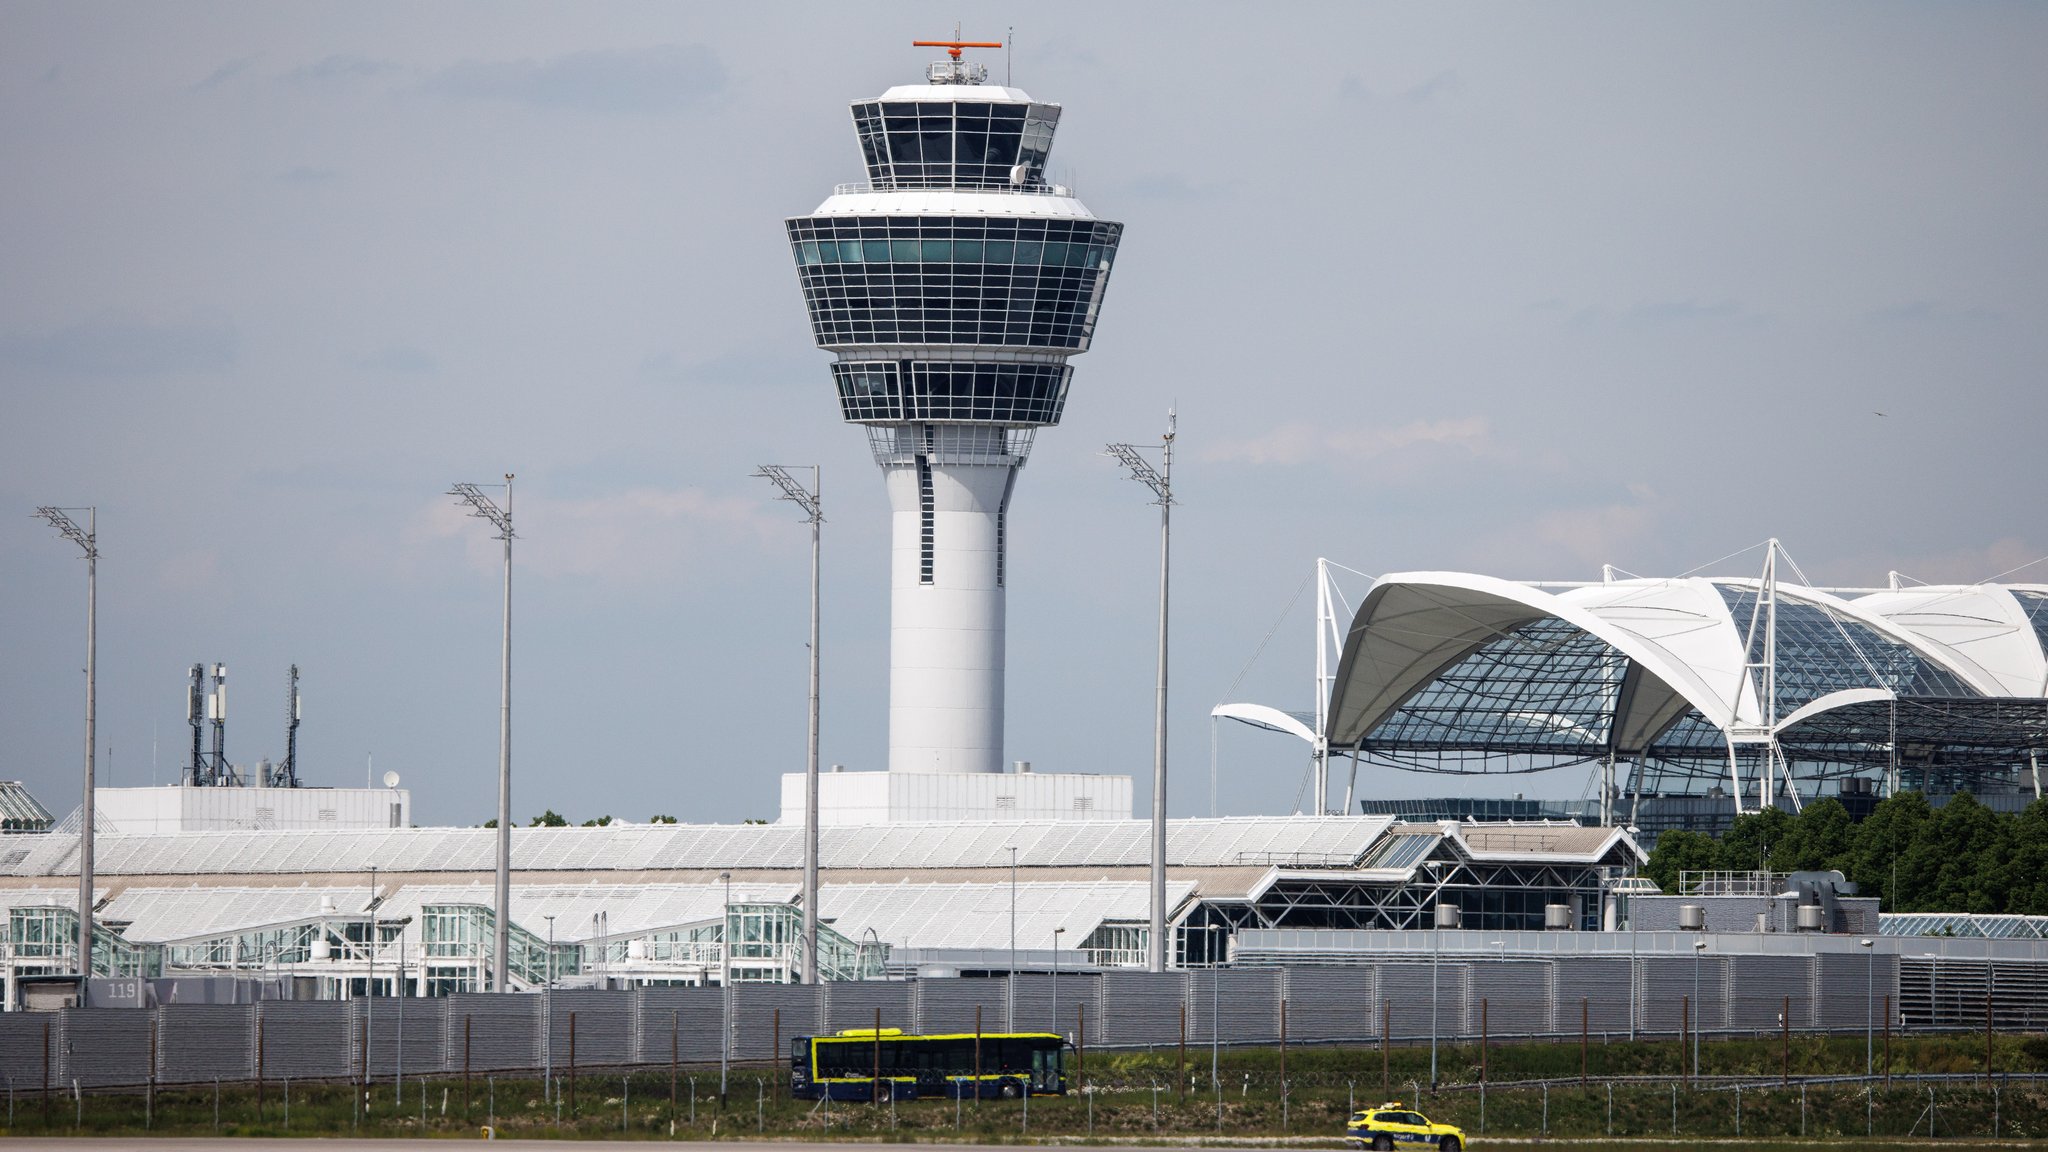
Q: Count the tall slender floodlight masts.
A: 4